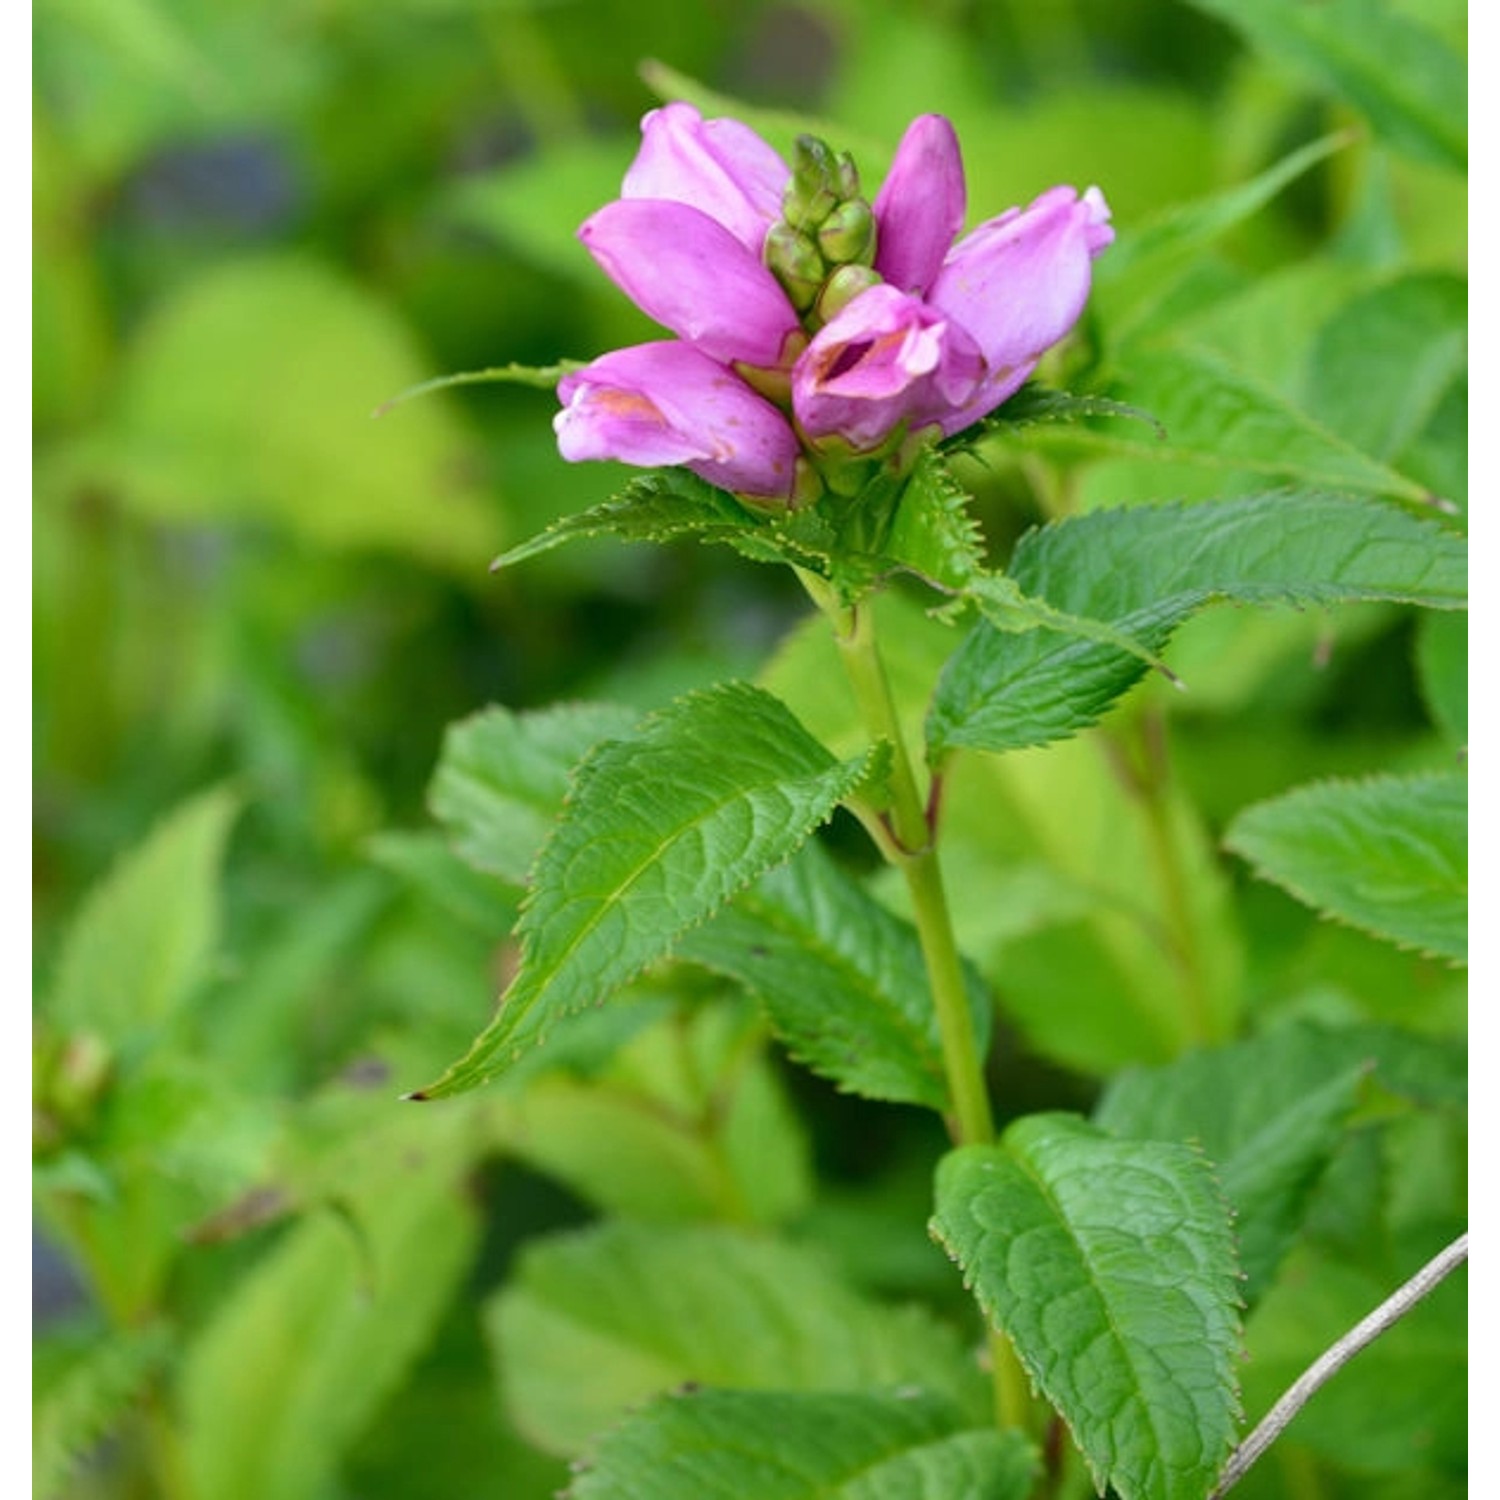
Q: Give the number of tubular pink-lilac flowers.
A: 6